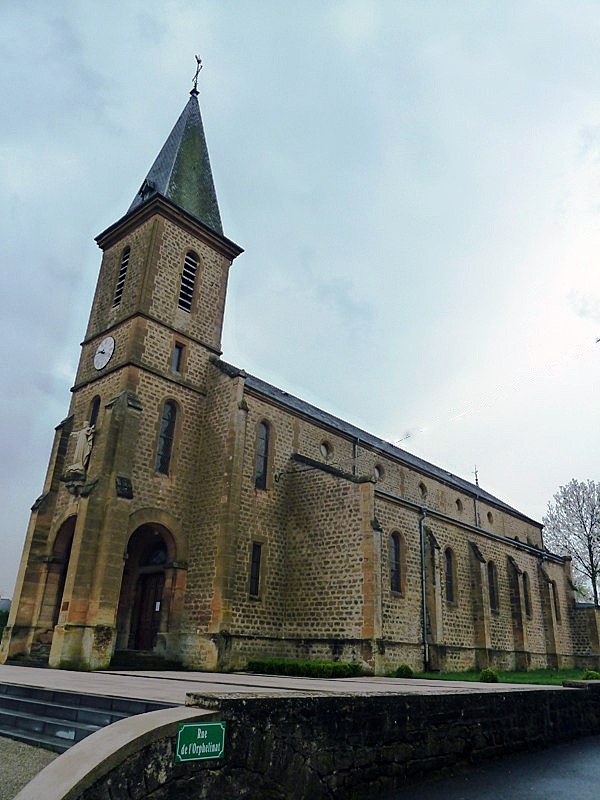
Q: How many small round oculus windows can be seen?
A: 5